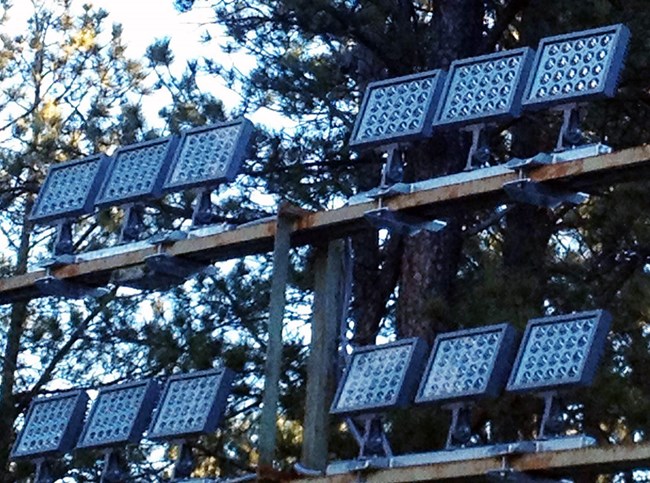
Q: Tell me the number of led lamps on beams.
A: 12